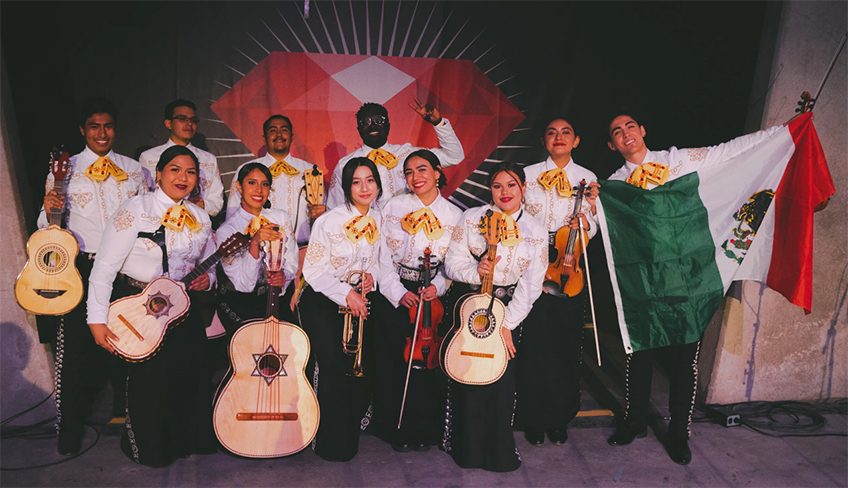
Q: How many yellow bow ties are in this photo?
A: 10